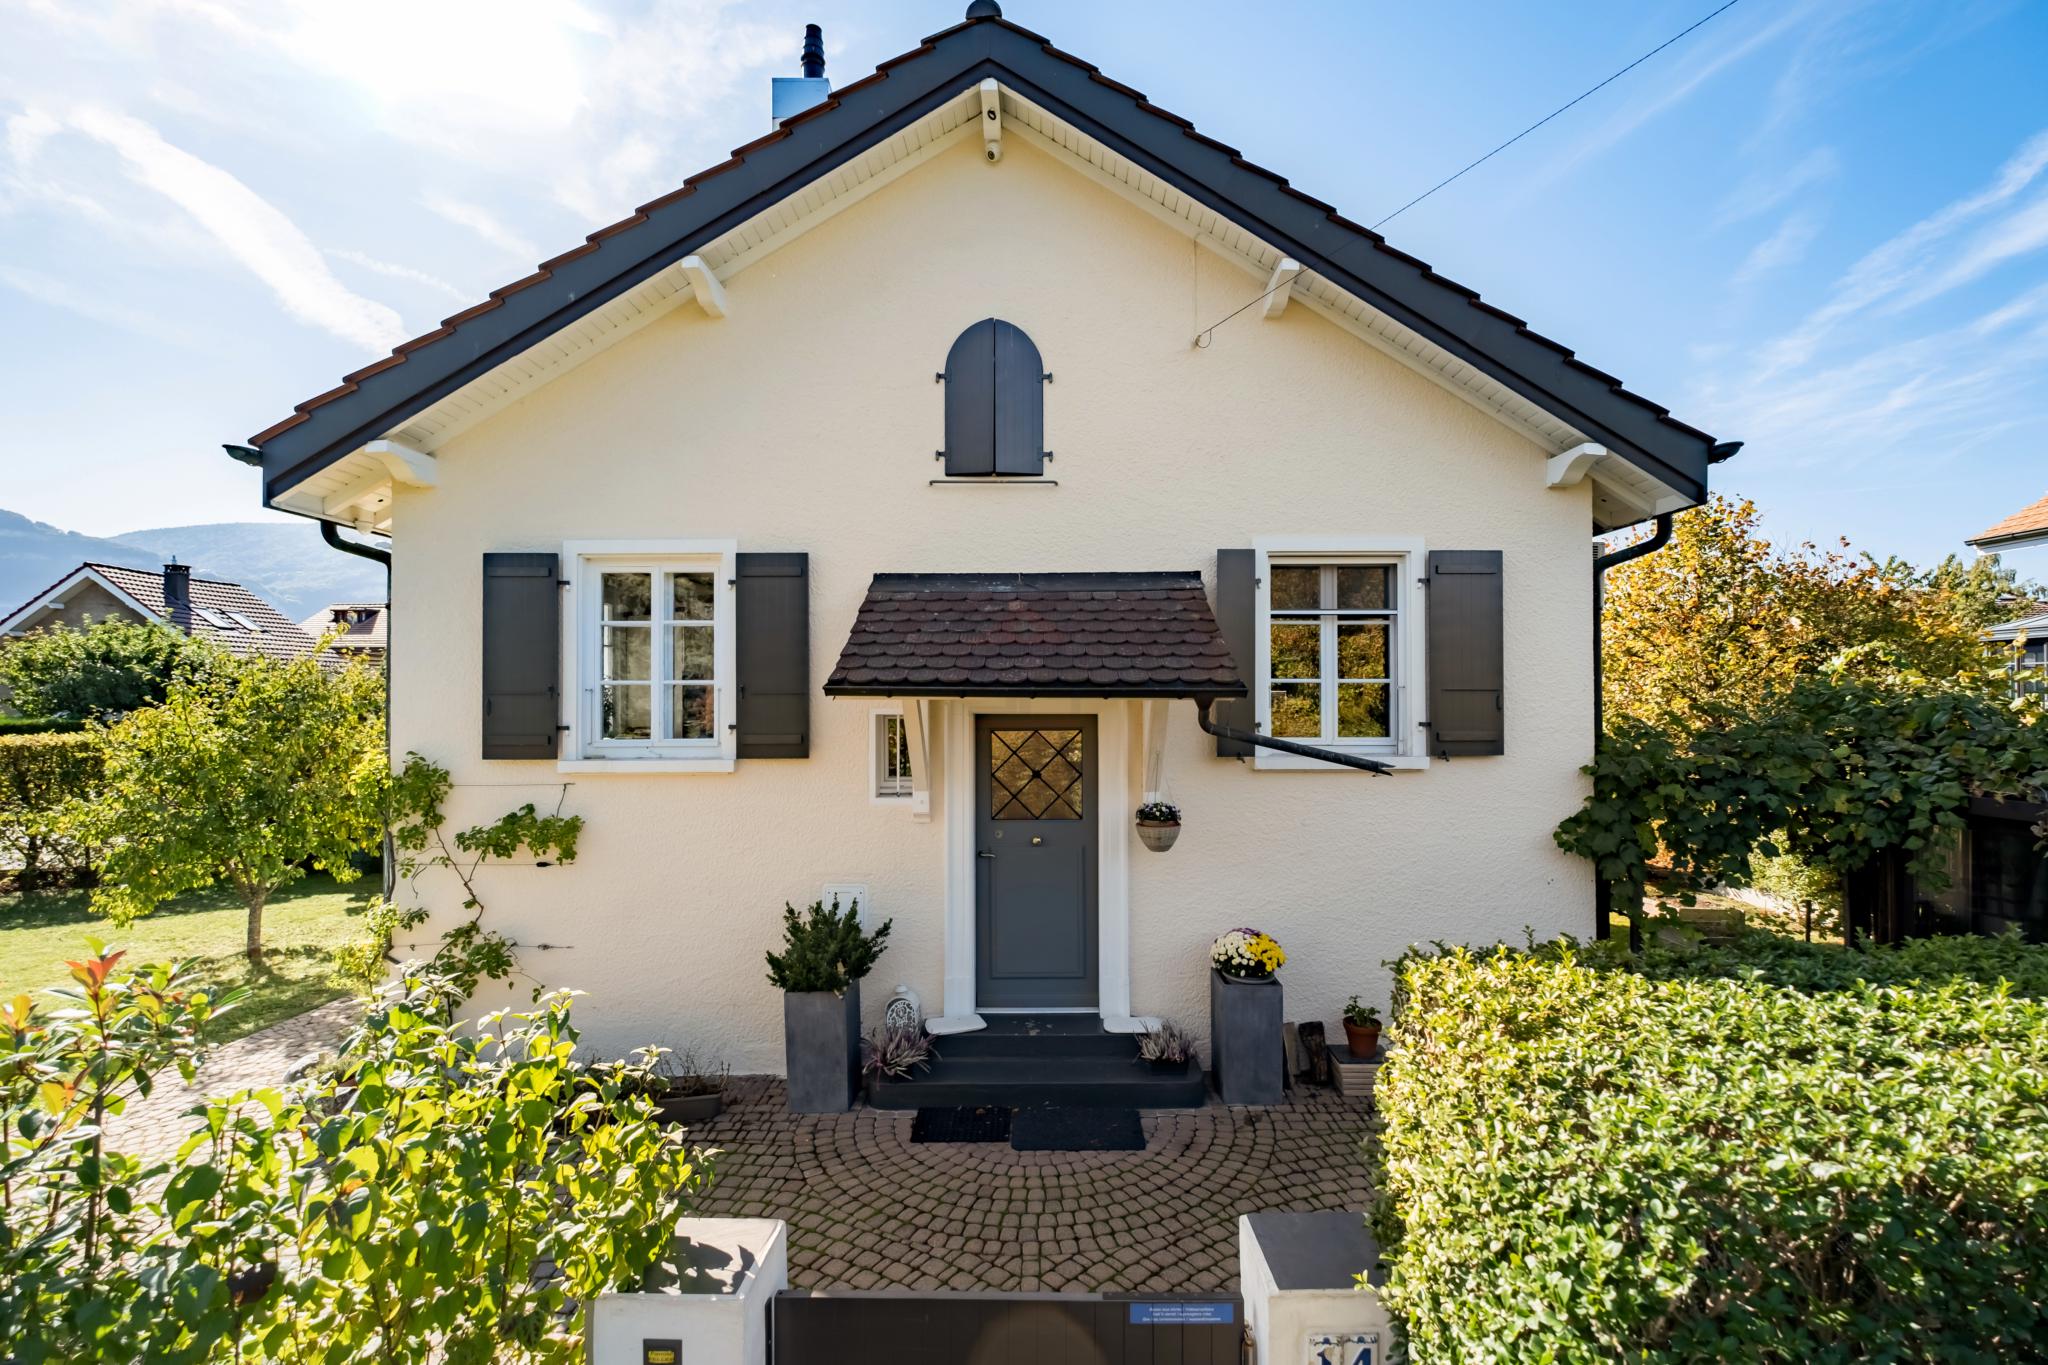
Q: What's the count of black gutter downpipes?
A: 3